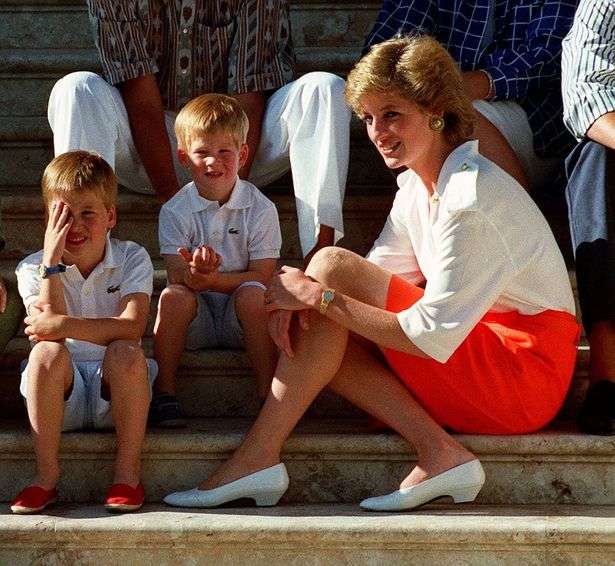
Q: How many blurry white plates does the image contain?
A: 0